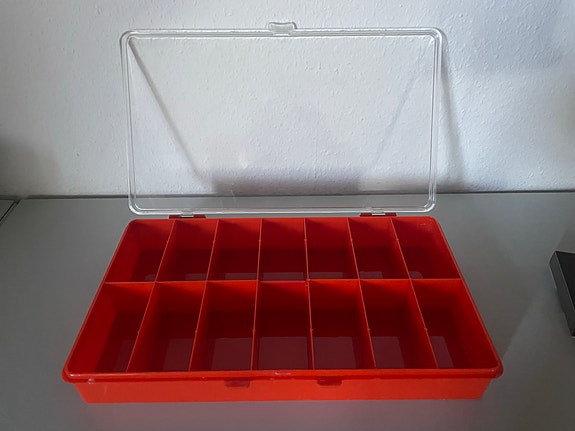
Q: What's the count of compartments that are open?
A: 14